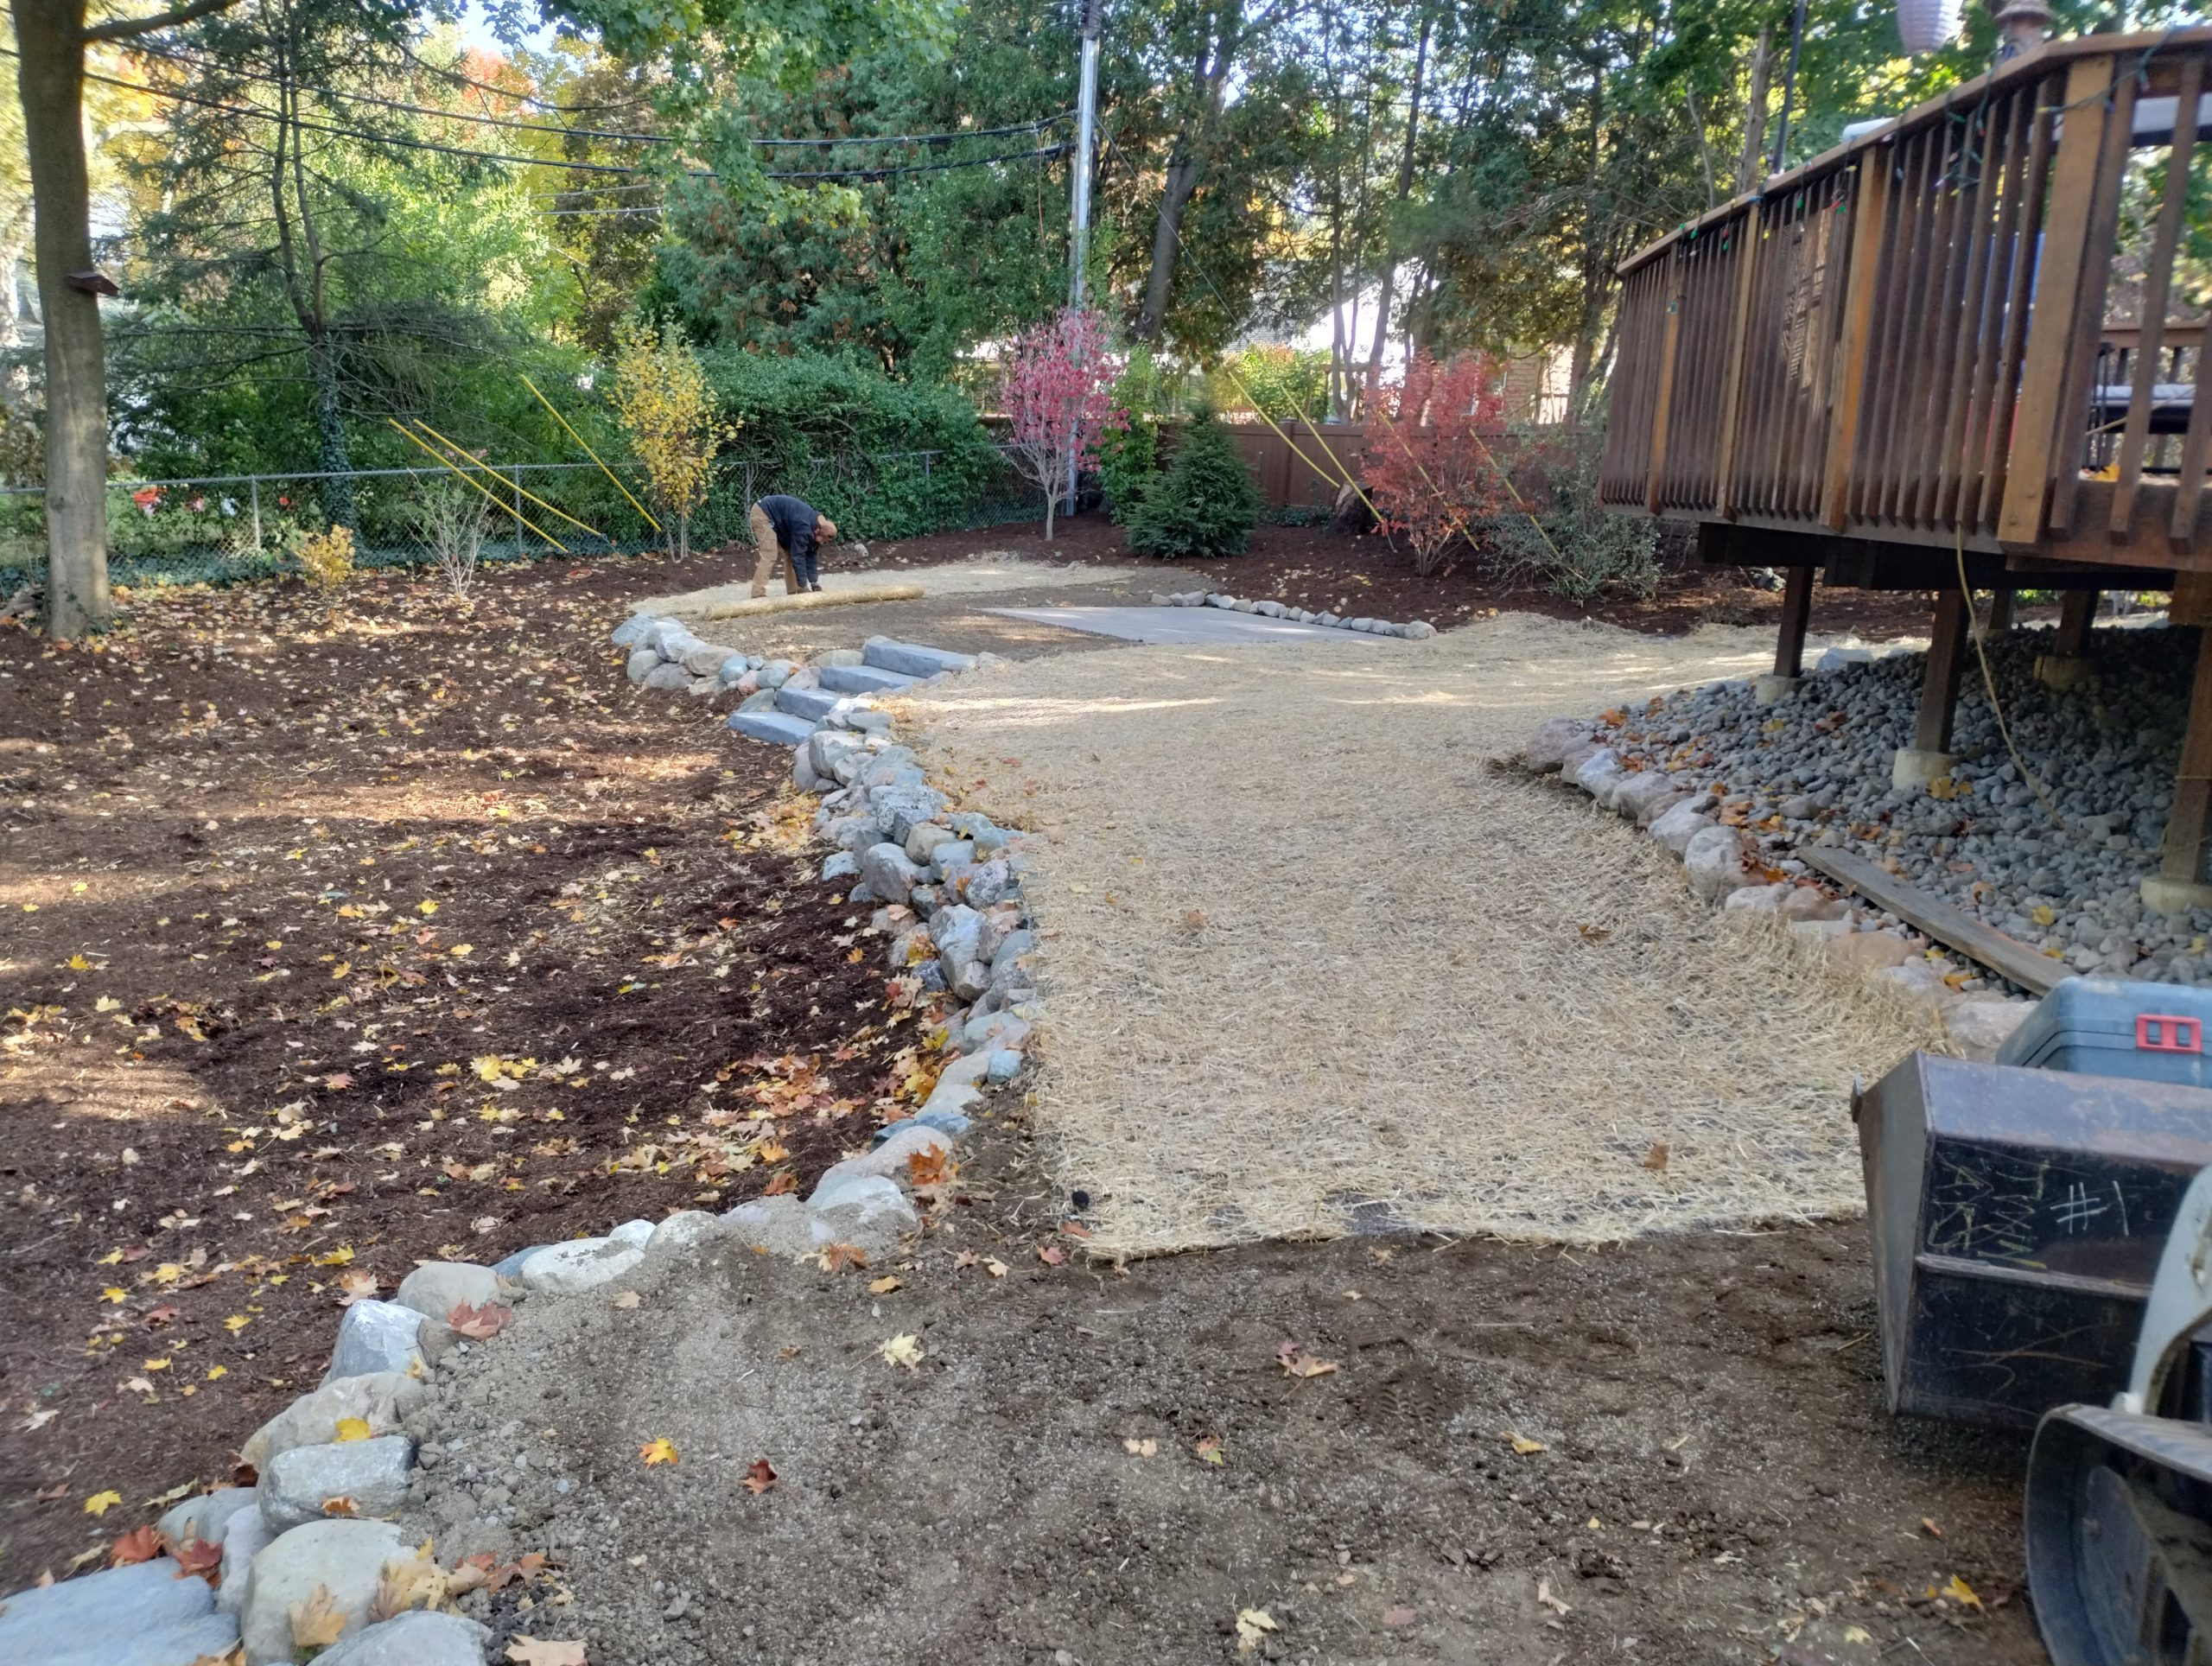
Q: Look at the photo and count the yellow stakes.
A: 7